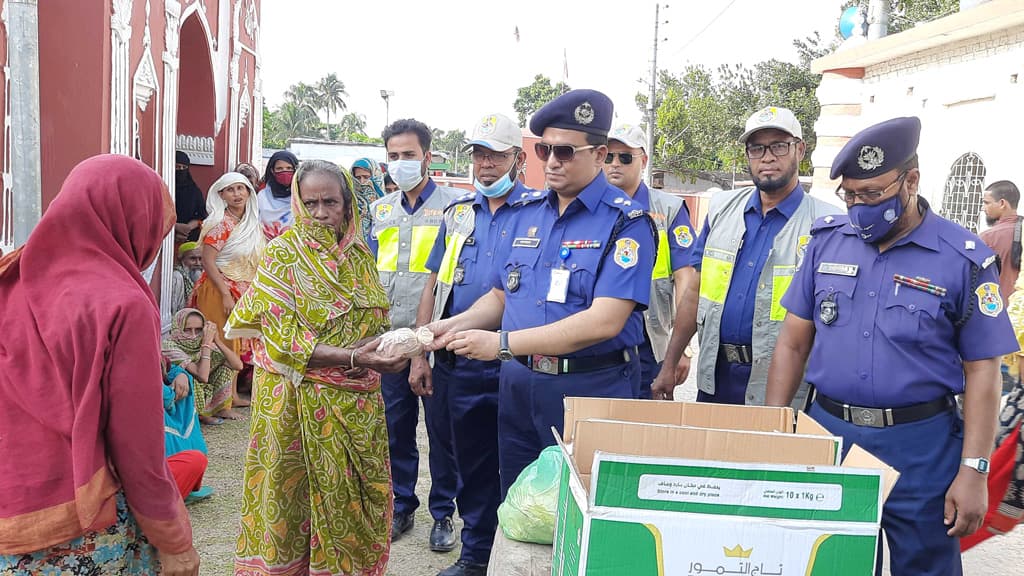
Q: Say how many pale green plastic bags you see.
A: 1